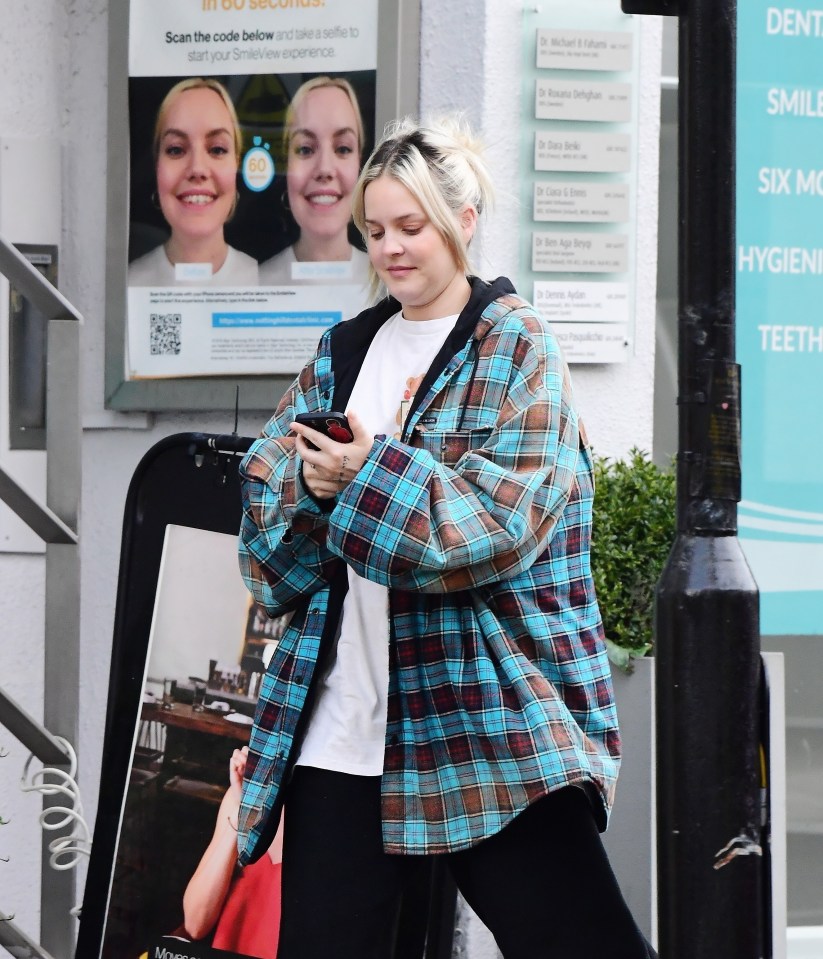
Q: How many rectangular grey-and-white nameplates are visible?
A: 7